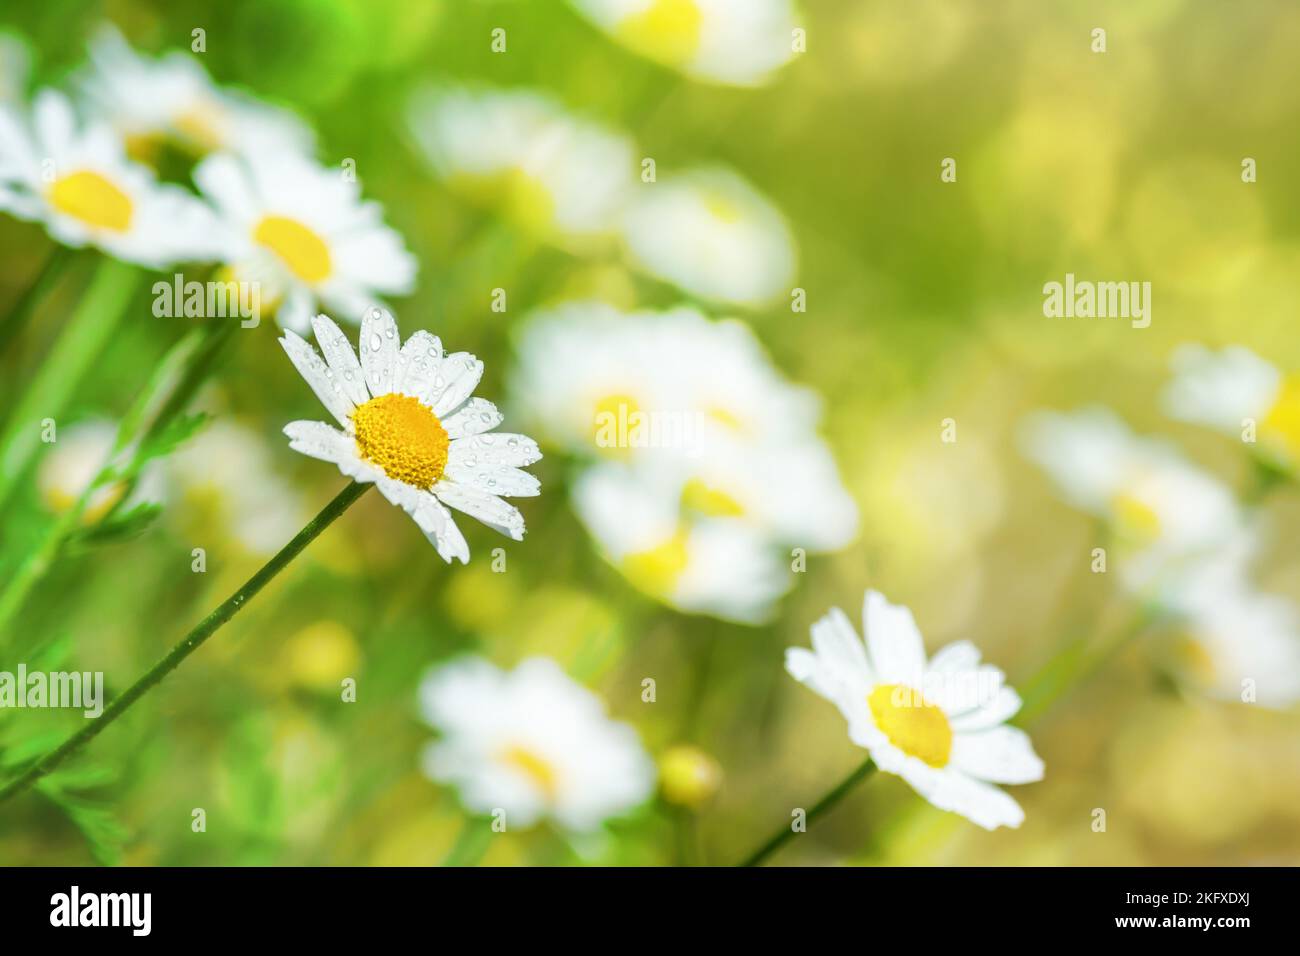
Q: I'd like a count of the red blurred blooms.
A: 0